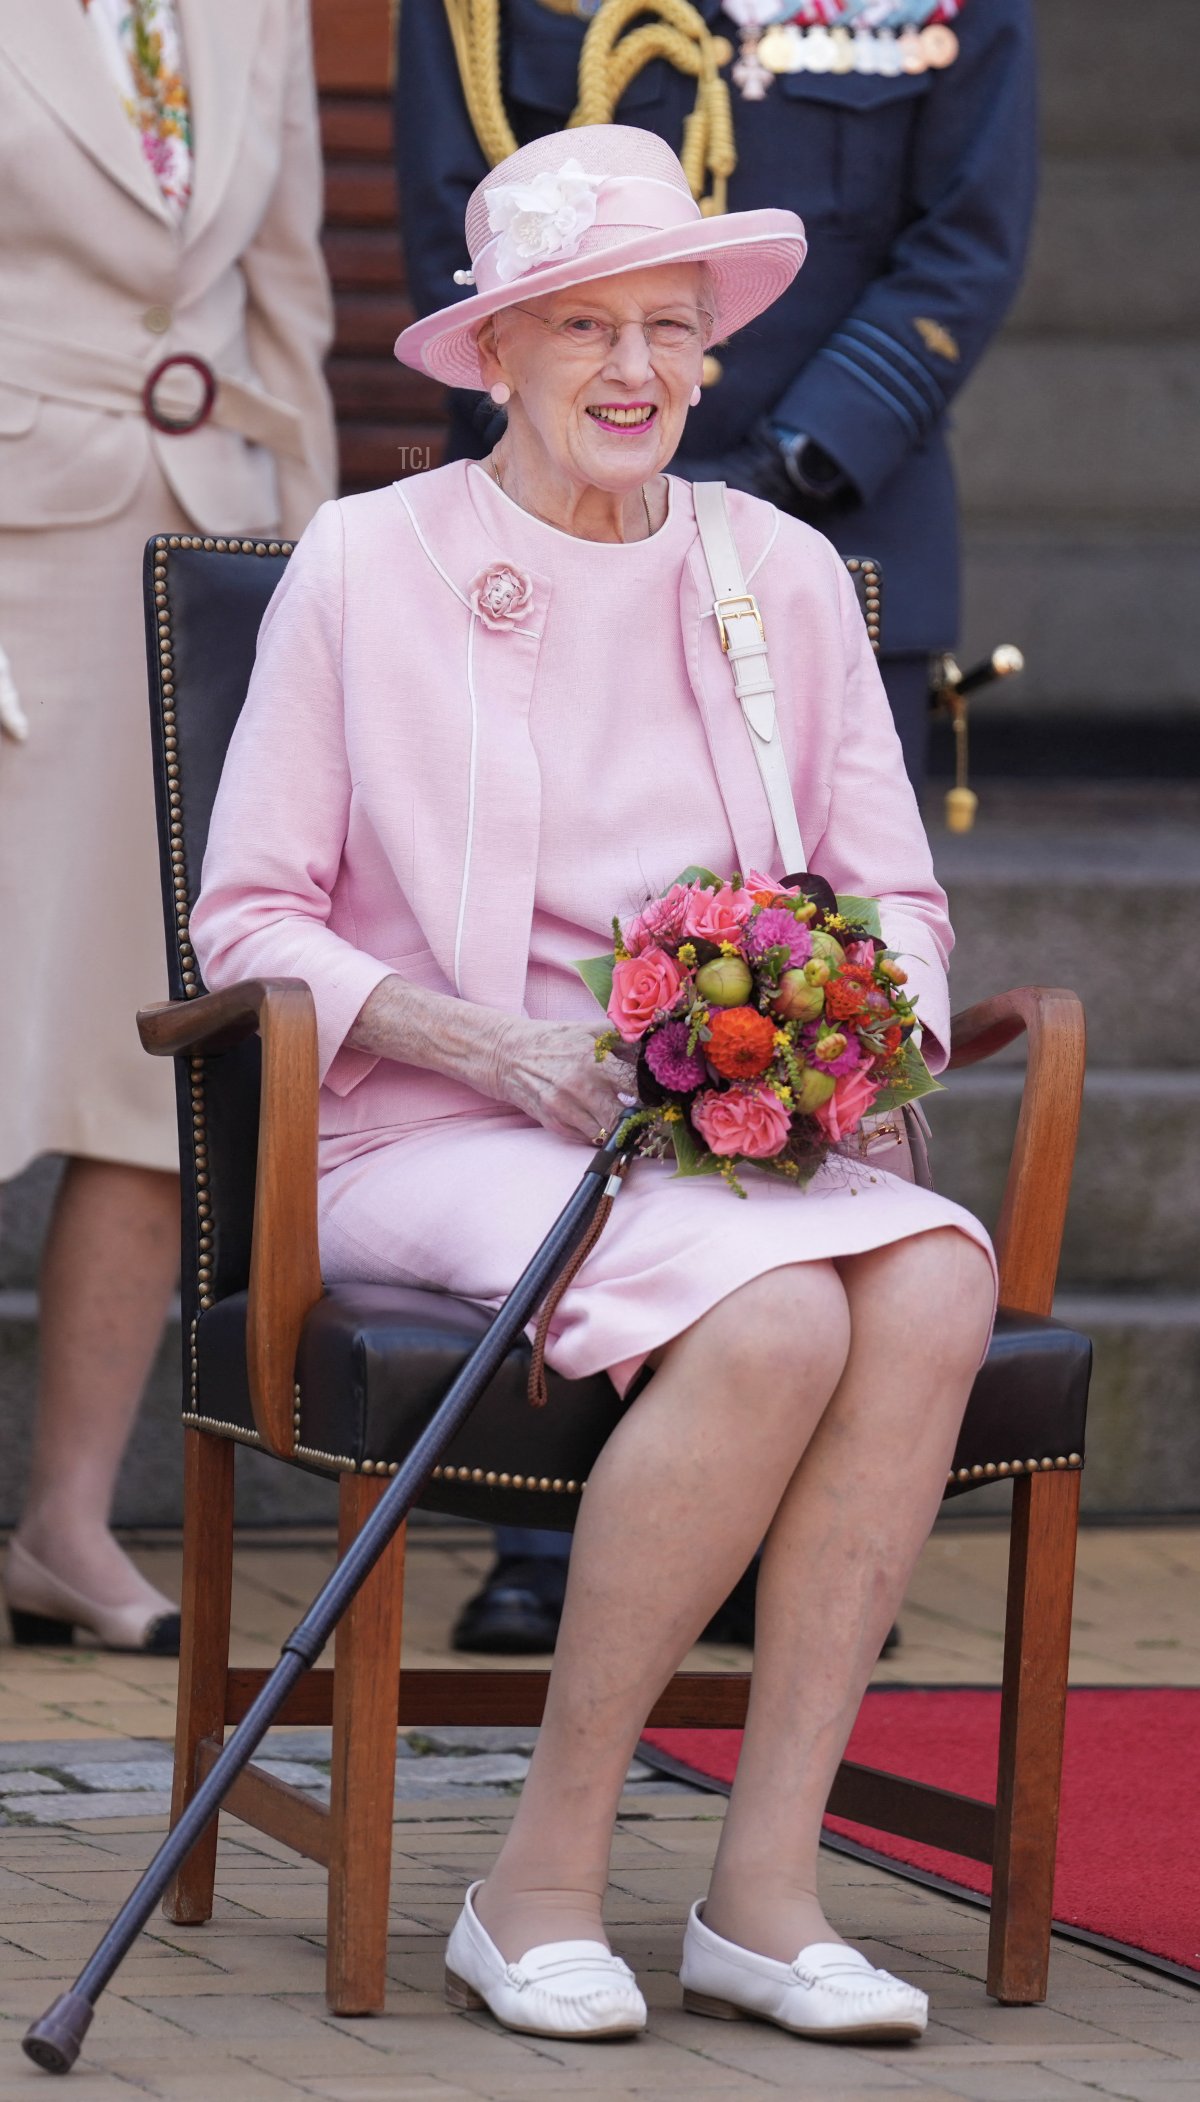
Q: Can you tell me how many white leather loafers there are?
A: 2